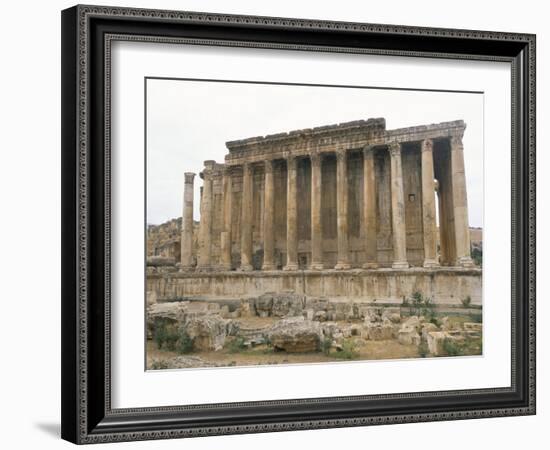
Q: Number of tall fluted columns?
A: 12